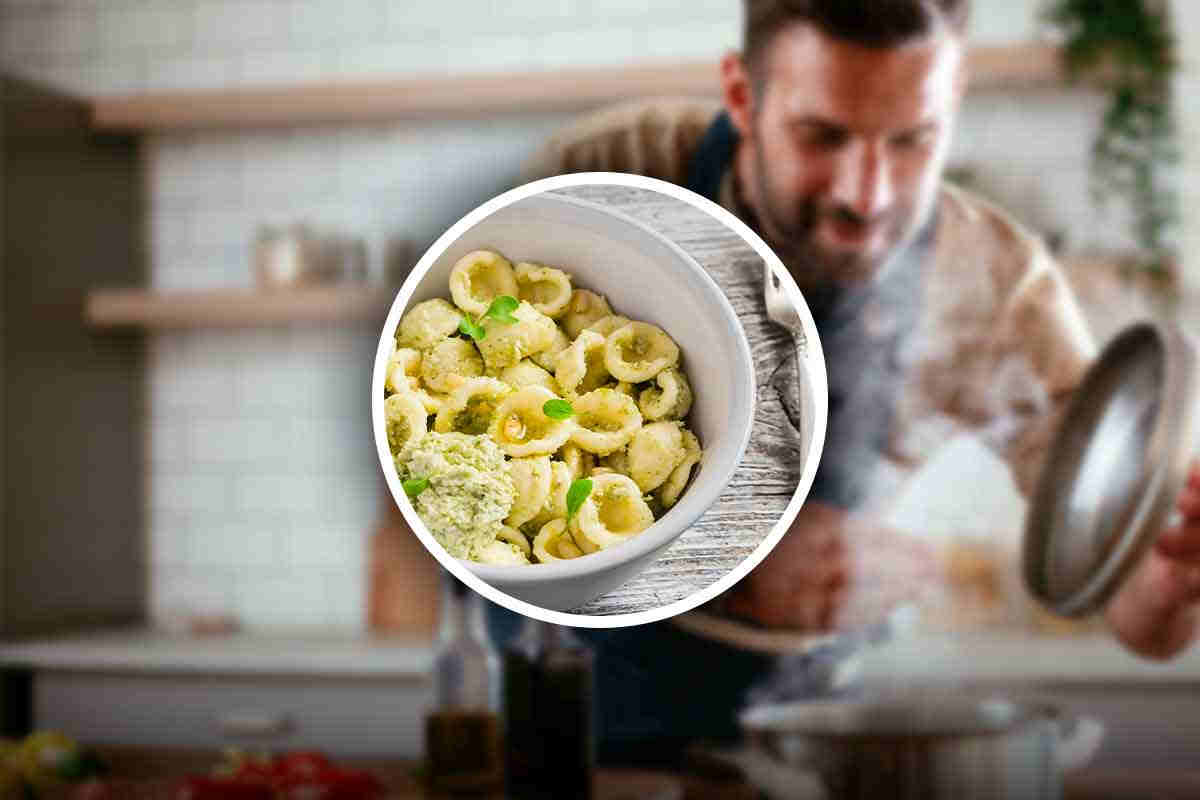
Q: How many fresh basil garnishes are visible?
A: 4